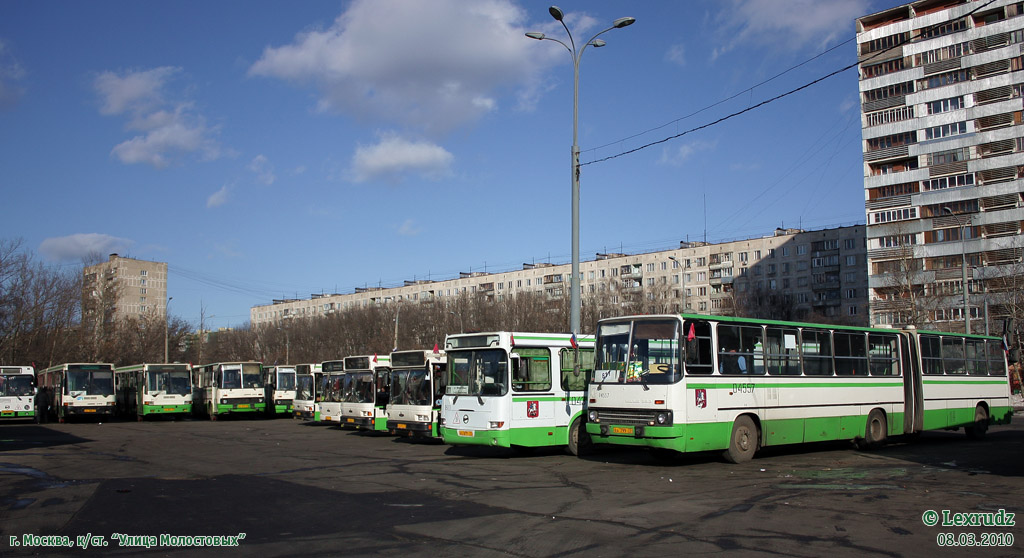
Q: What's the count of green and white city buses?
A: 11